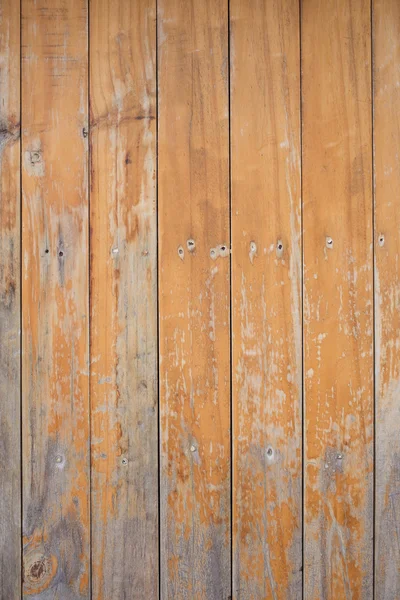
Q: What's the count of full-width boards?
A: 5